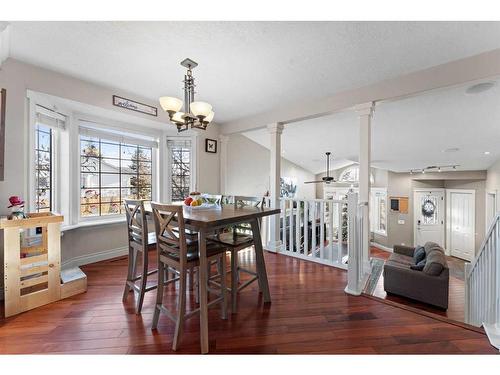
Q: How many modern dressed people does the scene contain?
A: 0